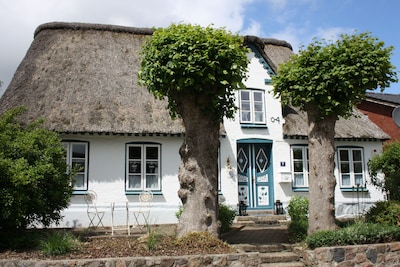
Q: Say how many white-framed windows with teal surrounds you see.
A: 5